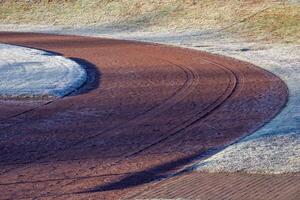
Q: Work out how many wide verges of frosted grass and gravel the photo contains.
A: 2